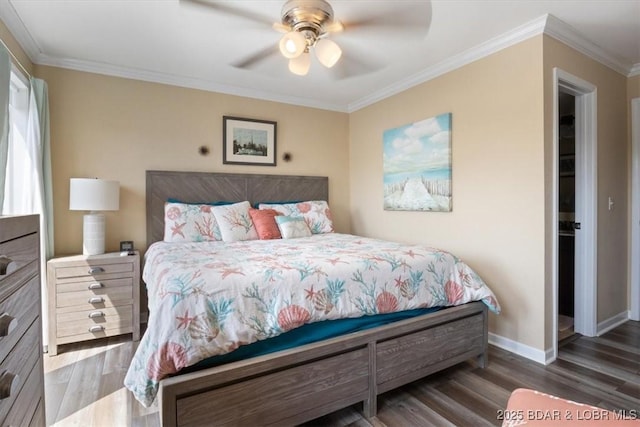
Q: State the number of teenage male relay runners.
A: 0